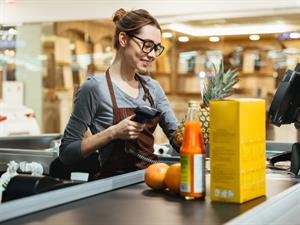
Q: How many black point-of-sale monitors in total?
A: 1